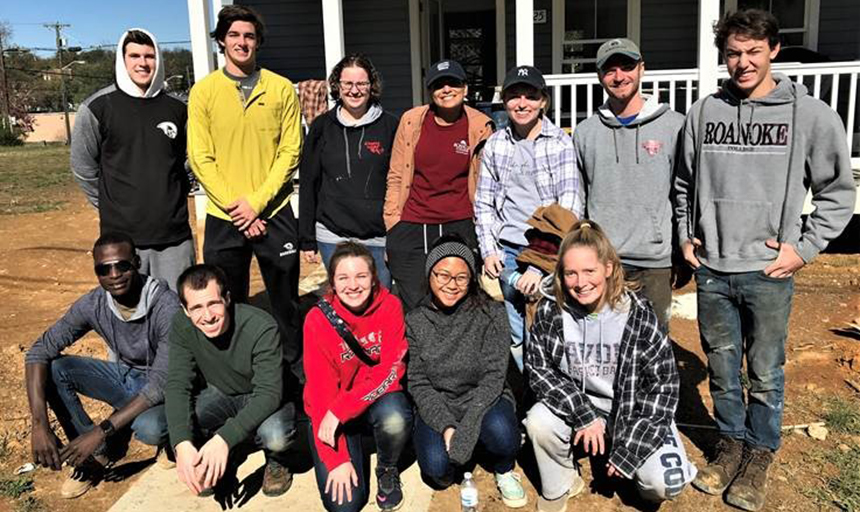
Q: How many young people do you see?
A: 12